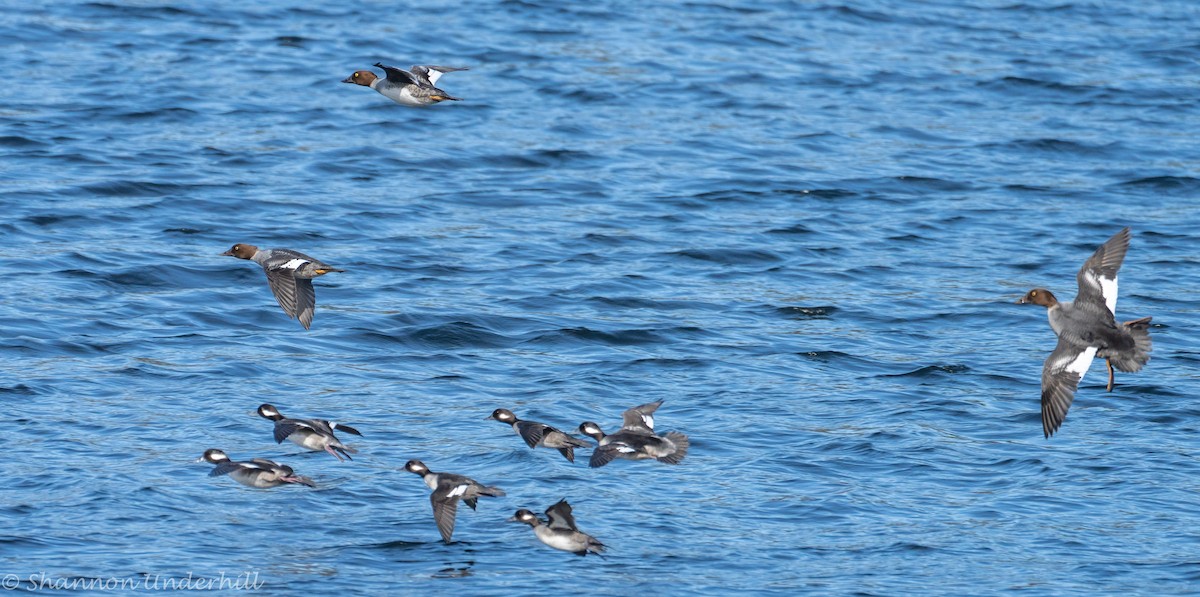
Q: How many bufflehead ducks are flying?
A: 6